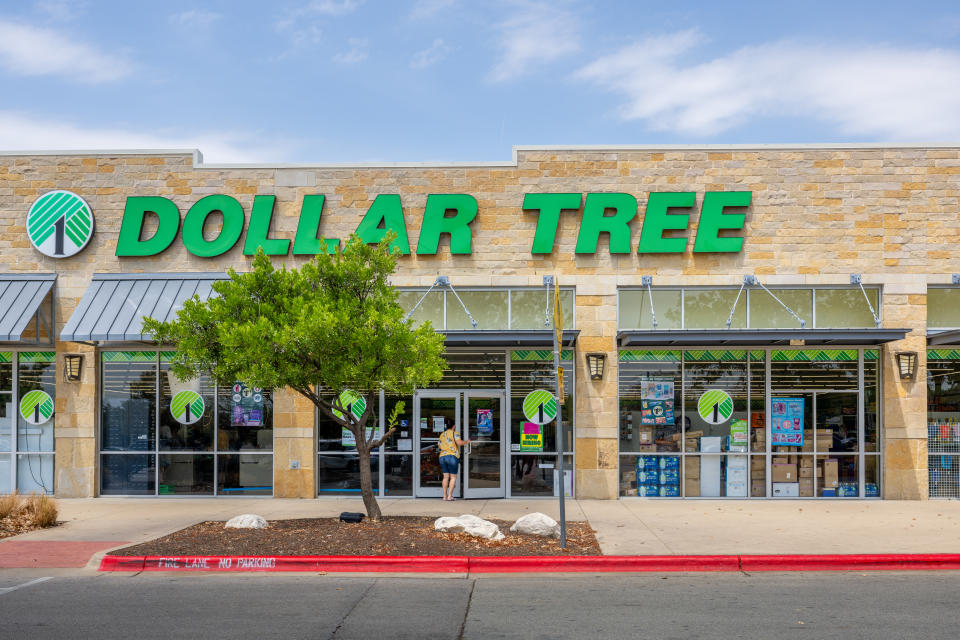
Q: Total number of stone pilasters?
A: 4